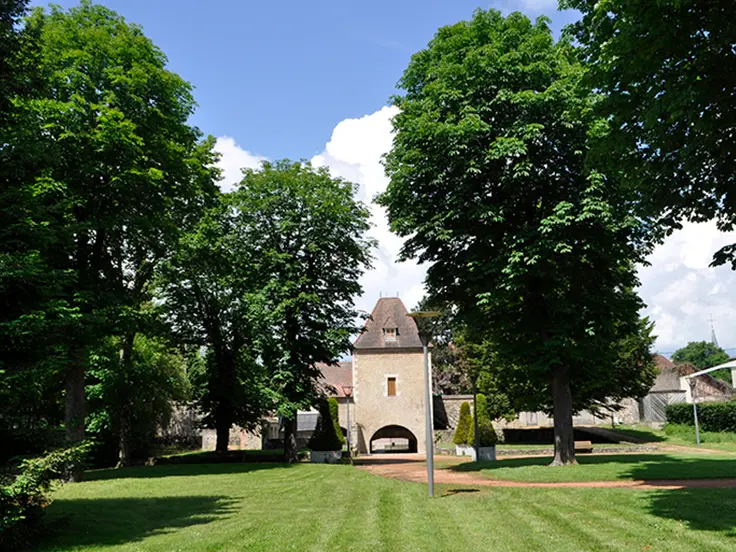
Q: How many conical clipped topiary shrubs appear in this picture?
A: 3